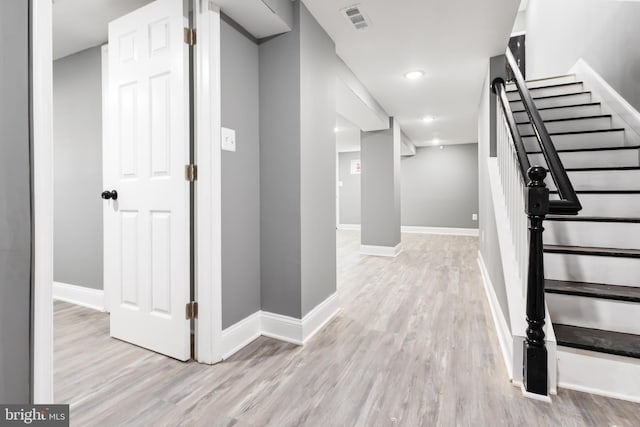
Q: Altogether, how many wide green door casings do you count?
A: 0